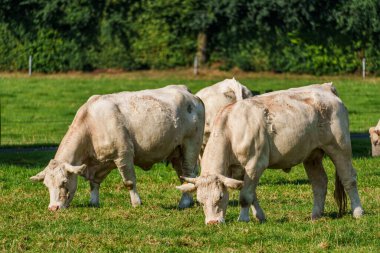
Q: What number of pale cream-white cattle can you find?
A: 4